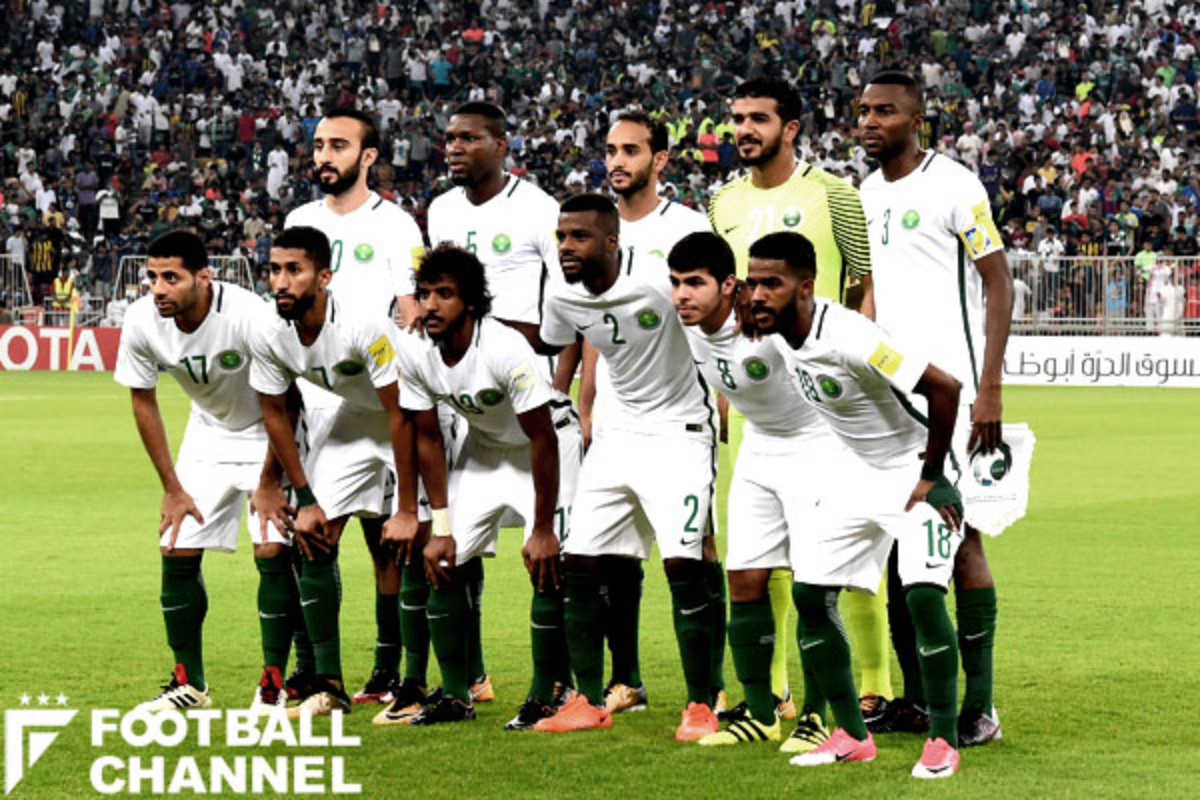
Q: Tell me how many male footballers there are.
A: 11